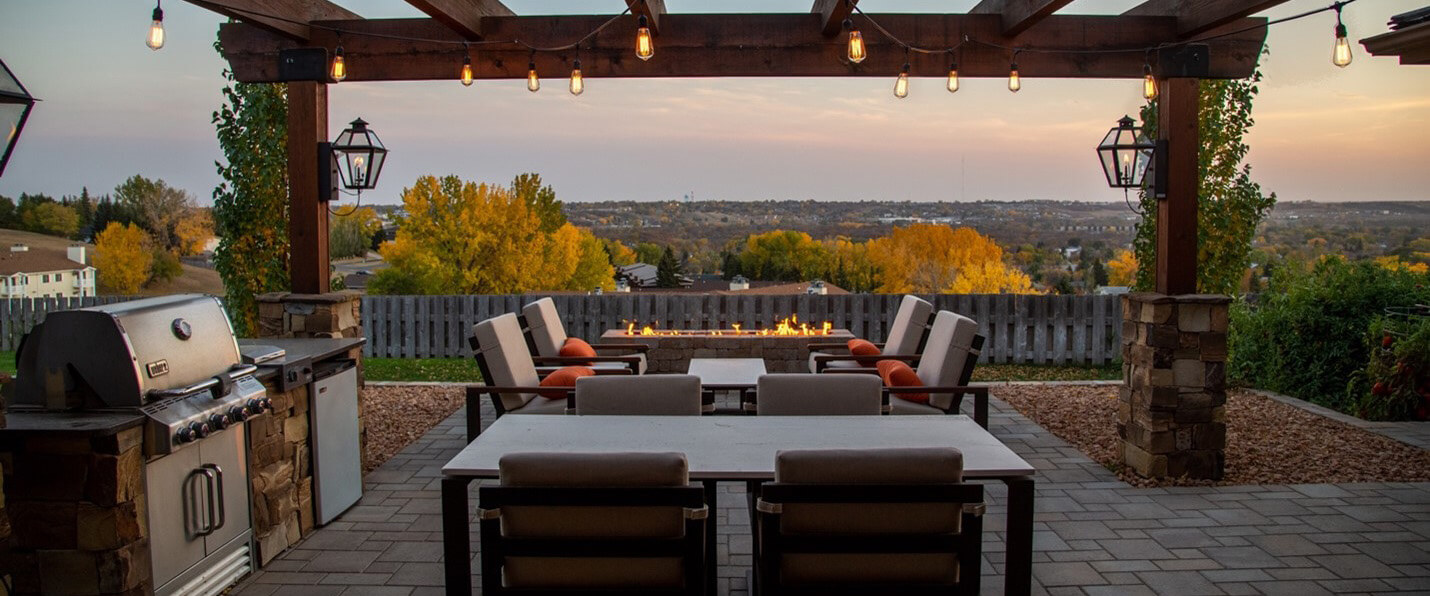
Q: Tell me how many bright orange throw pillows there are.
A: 4